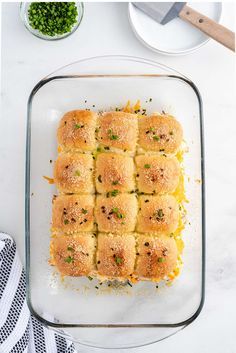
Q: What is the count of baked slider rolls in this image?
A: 12